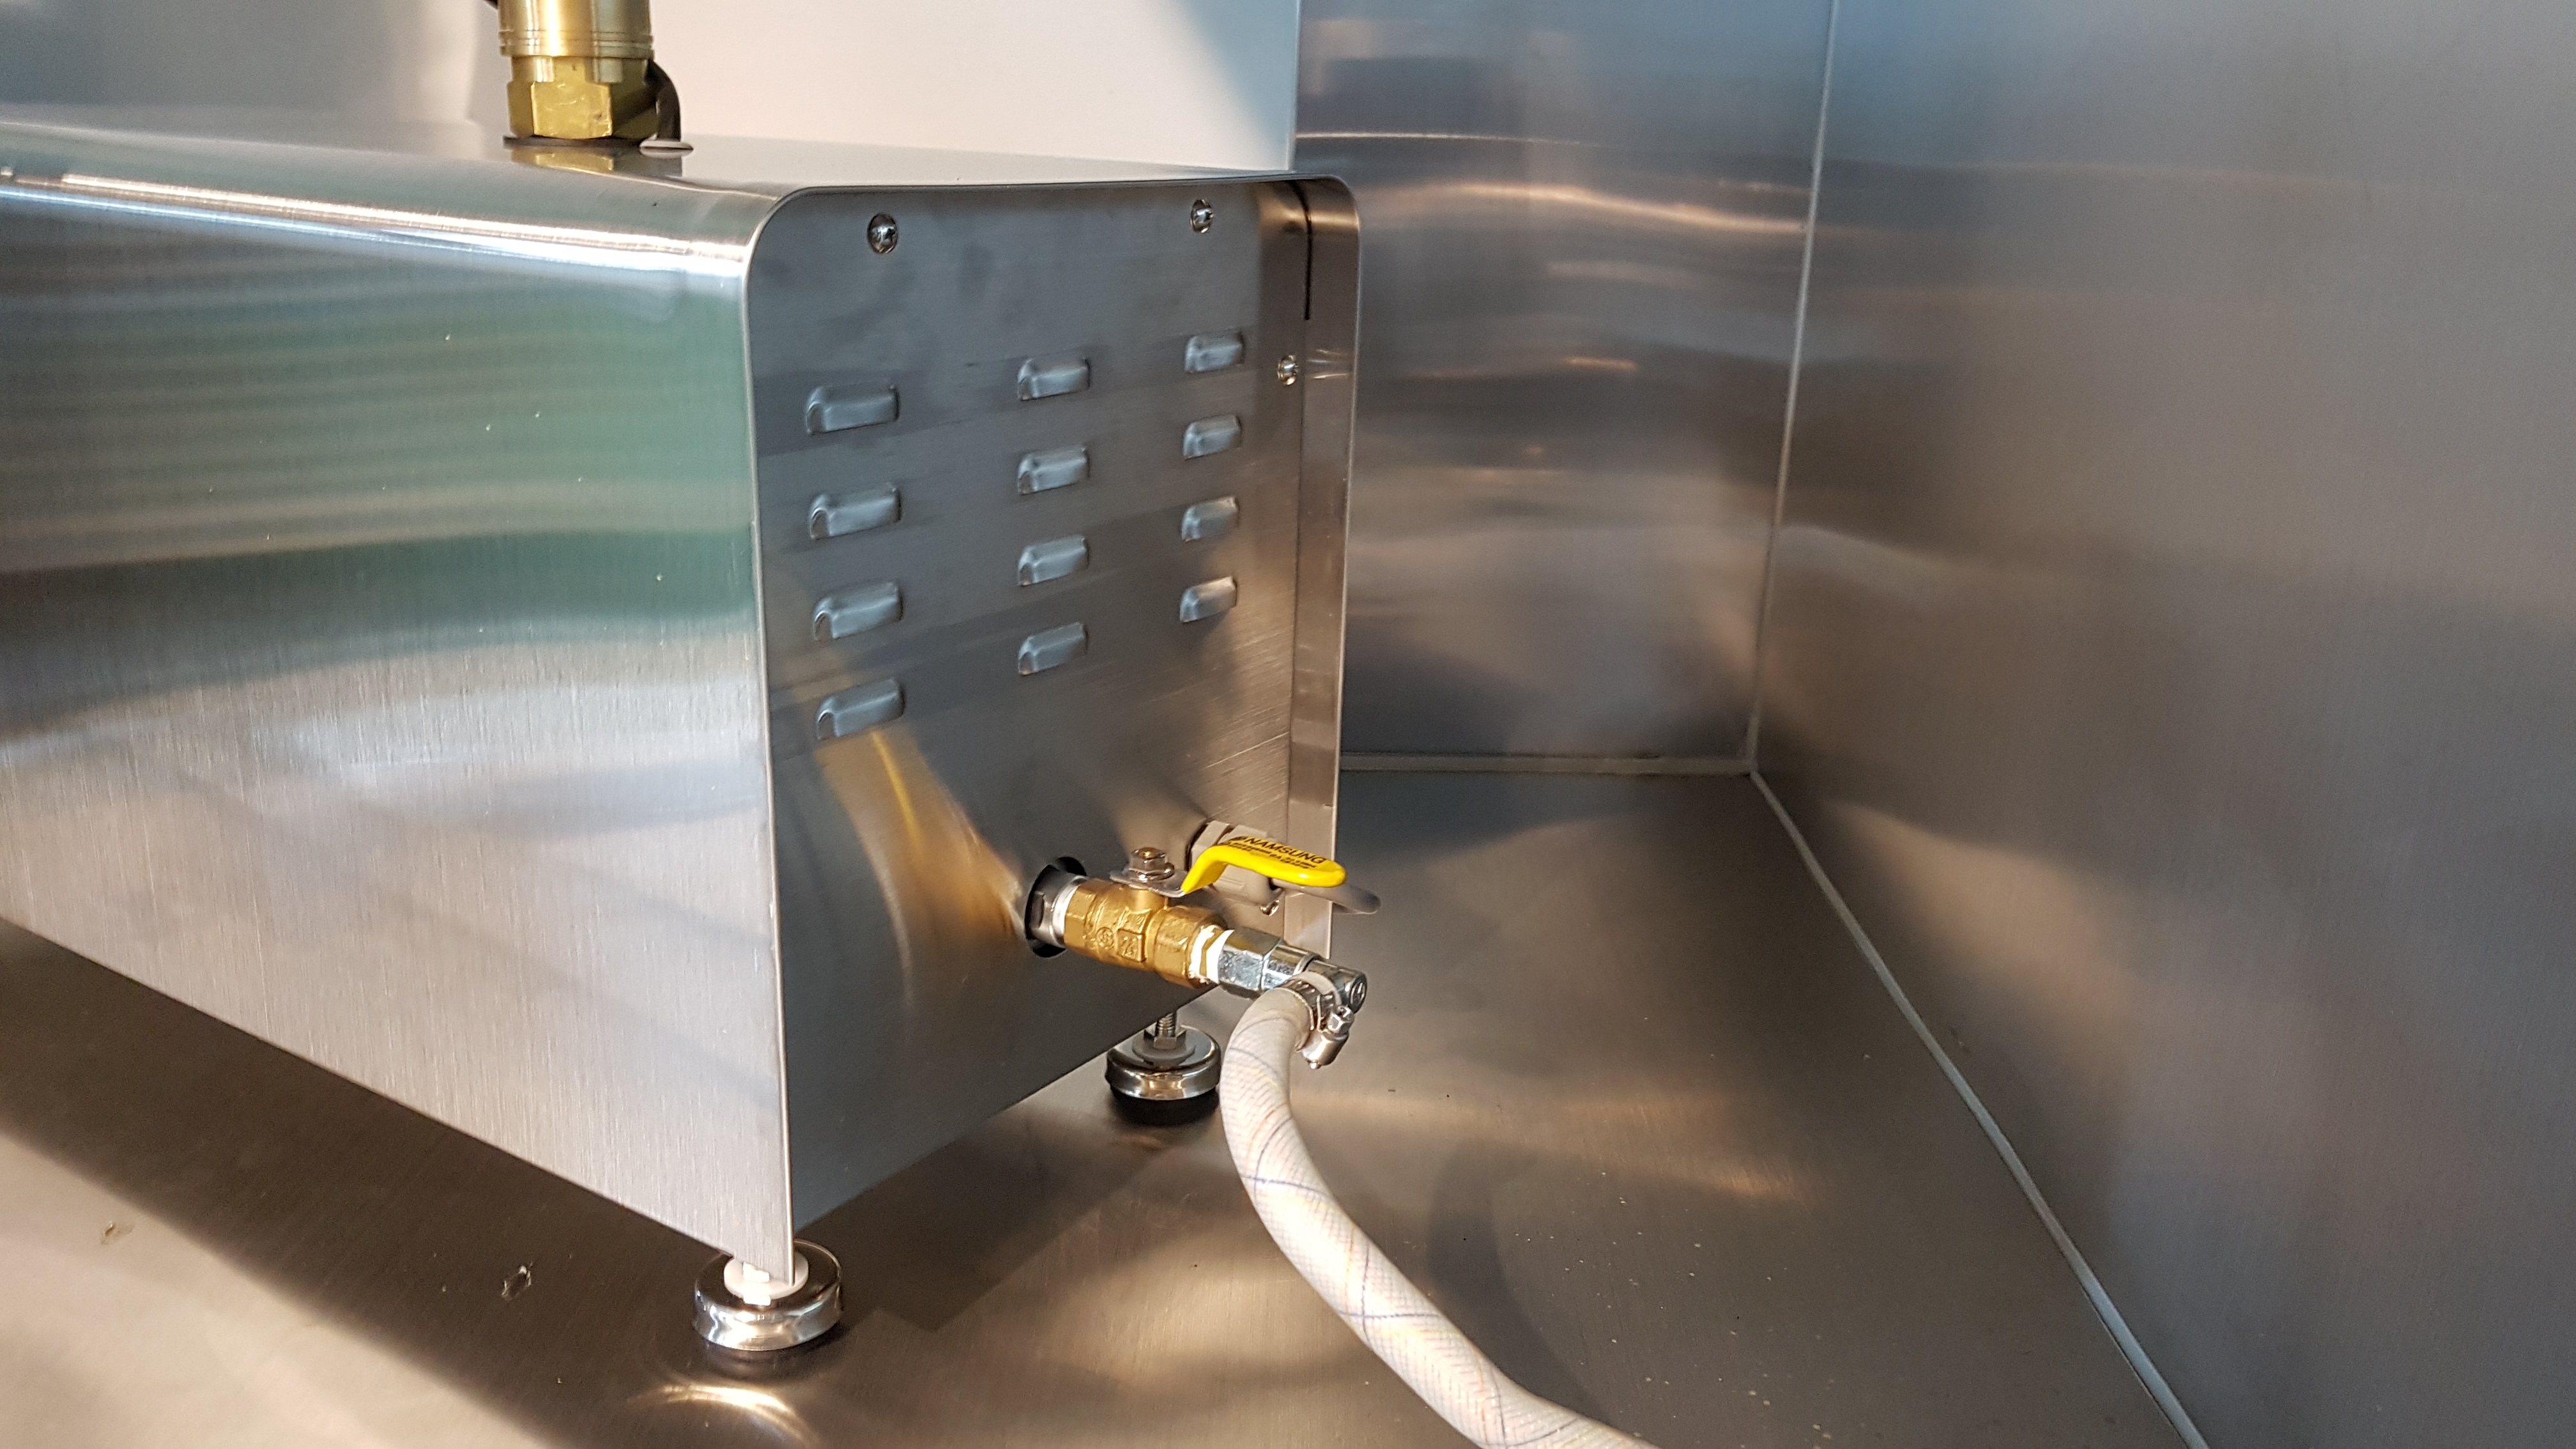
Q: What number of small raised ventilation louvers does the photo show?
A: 12